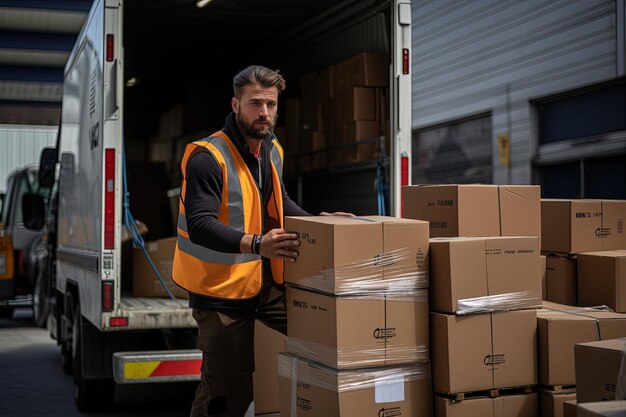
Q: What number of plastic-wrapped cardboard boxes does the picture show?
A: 4